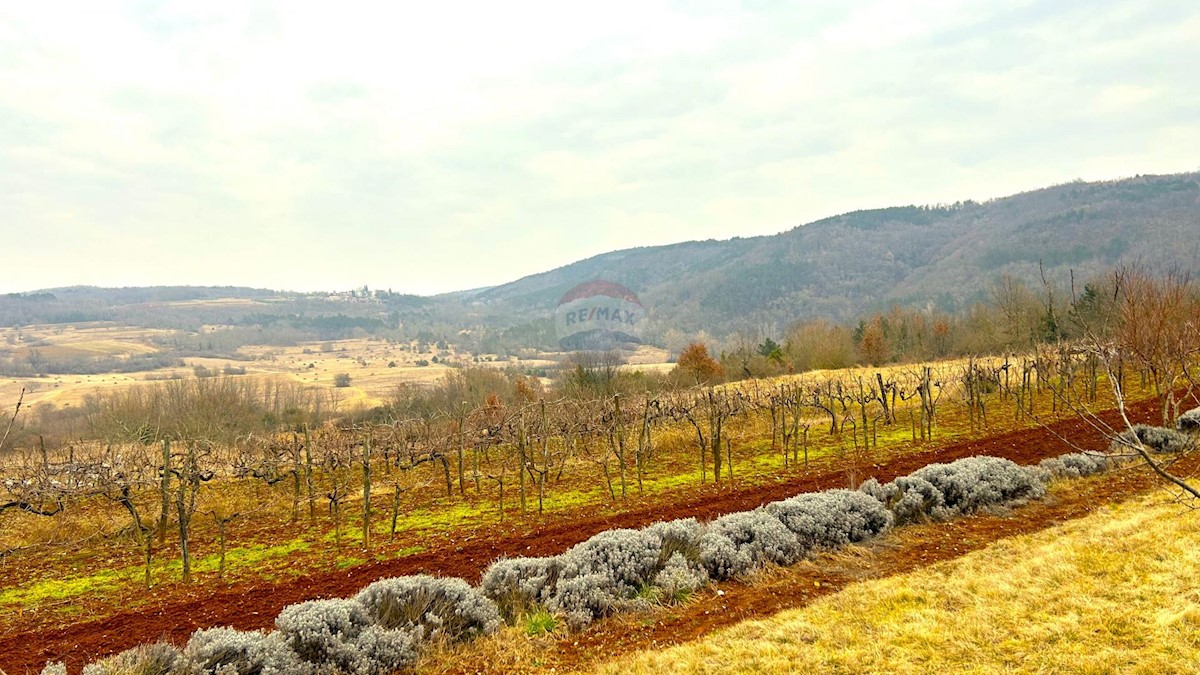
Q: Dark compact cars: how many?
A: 0